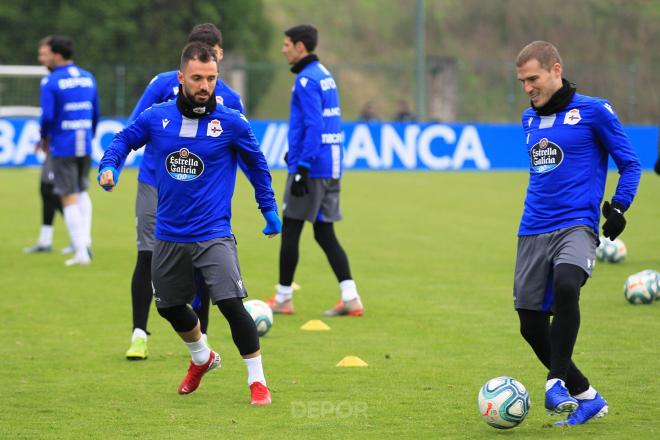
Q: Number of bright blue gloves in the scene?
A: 2